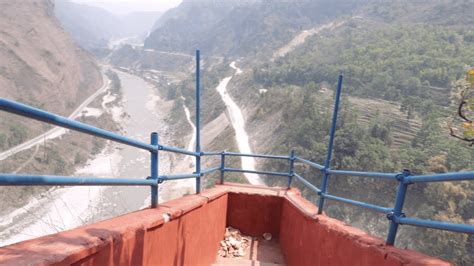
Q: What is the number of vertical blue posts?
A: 6